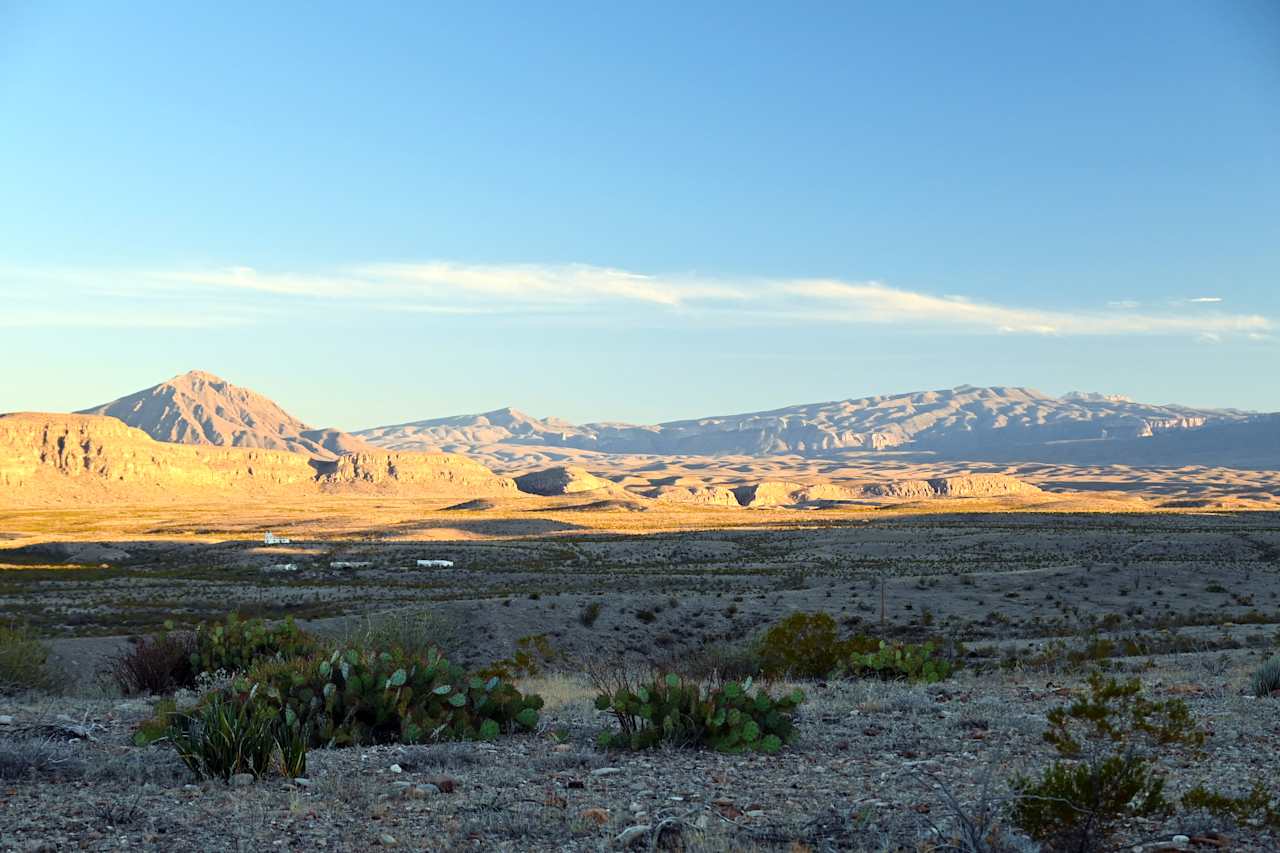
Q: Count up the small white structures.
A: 4